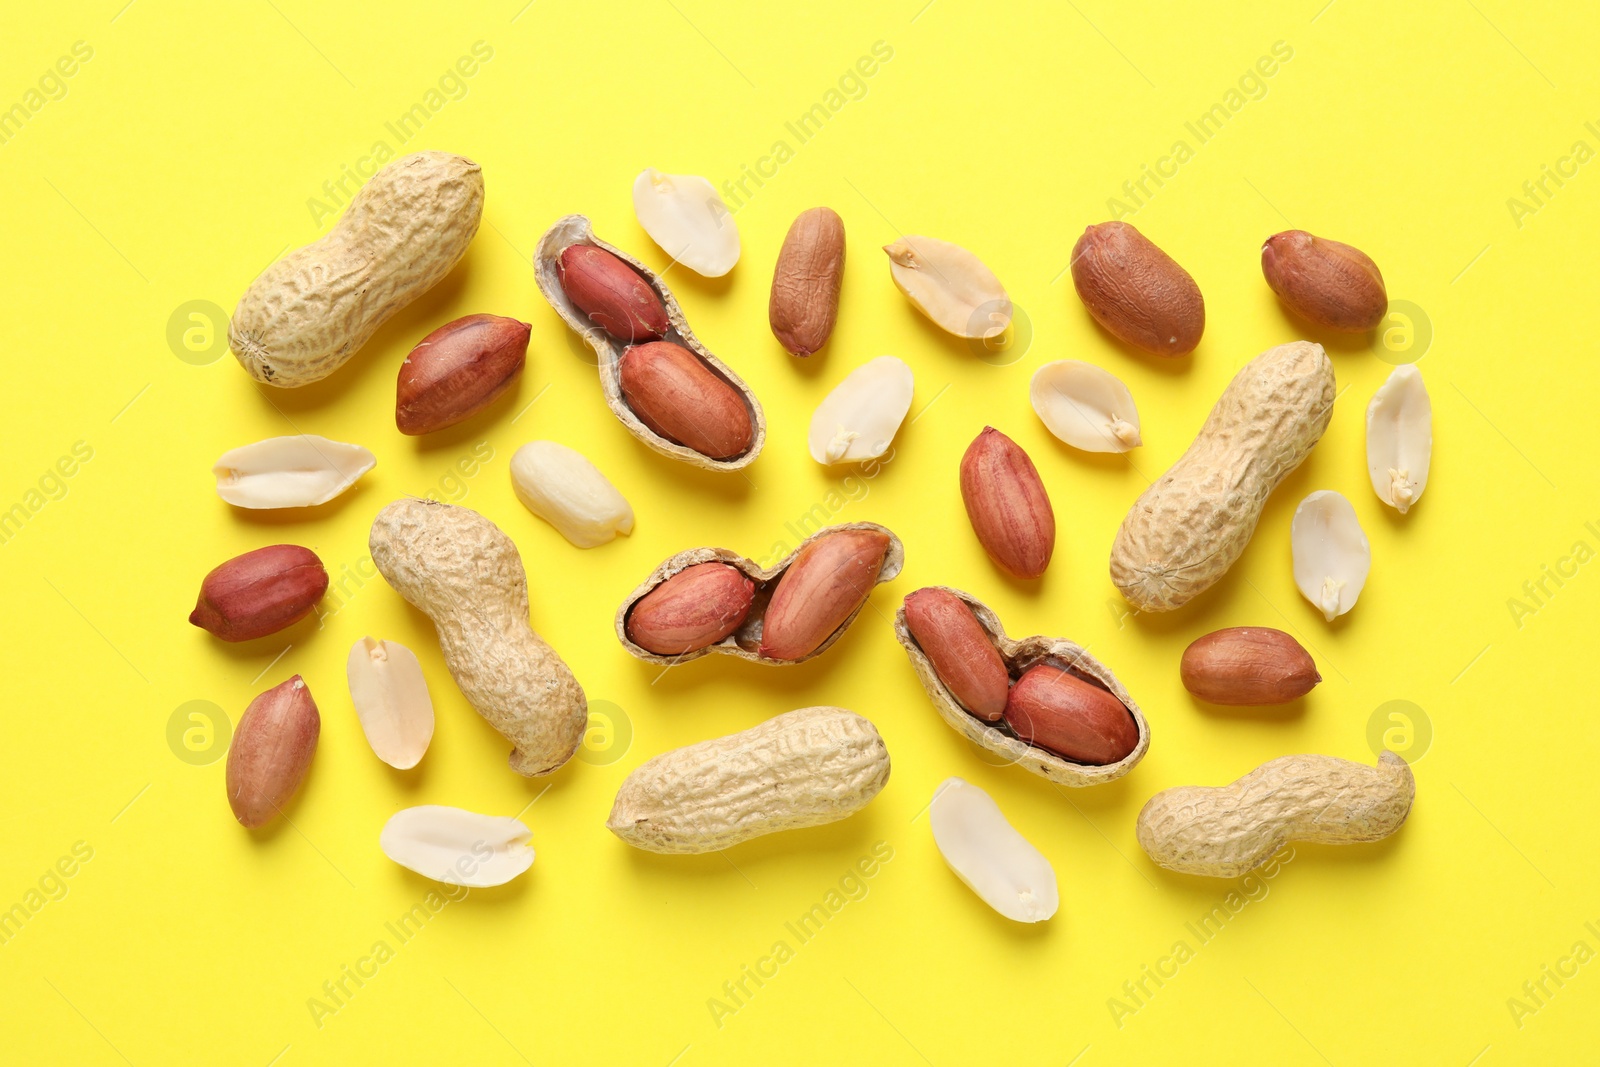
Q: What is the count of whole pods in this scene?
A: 5